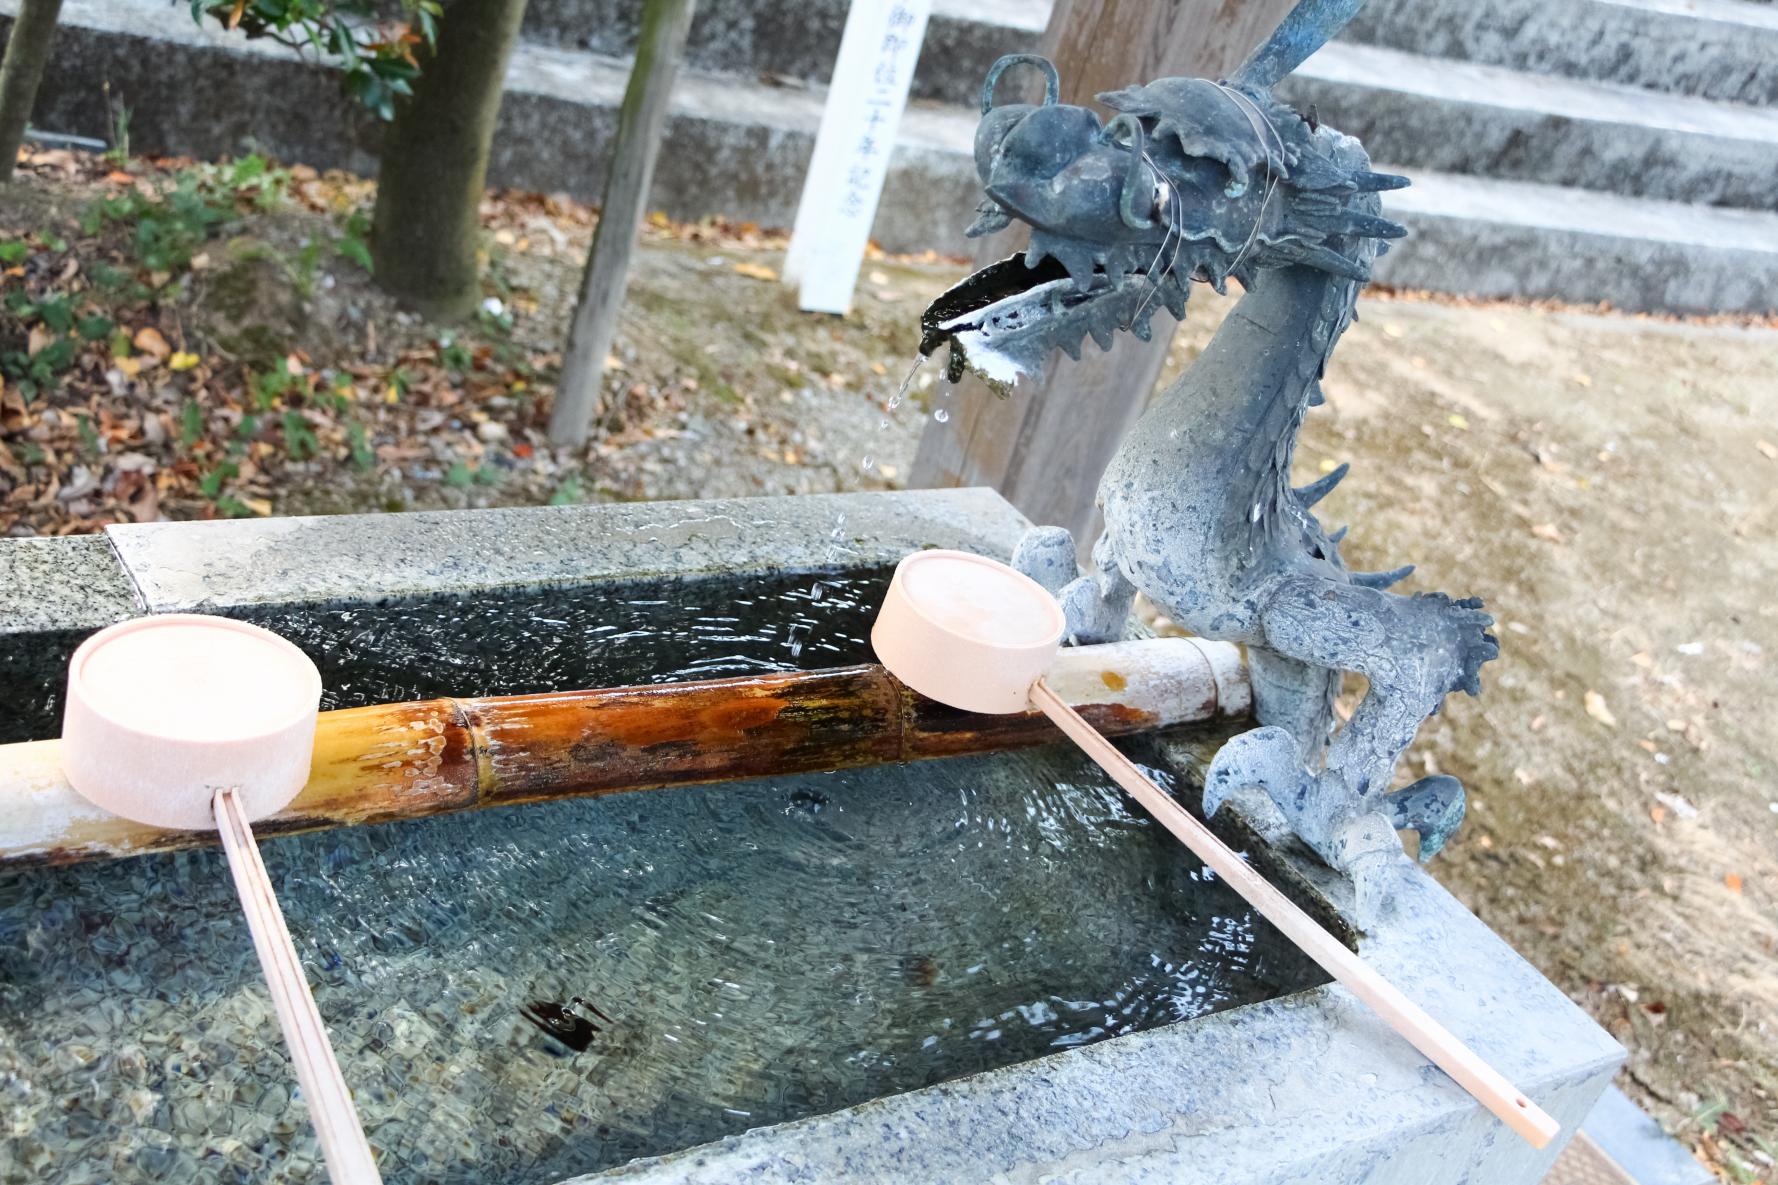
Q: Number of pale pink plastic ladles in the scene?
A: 2